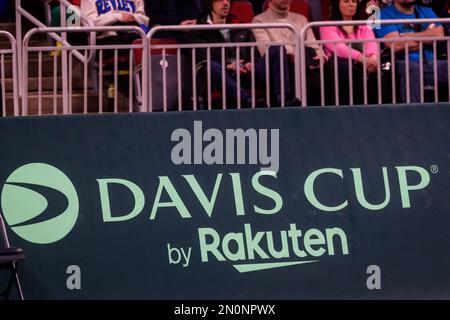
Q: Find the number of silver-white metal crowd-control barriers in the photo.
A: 4